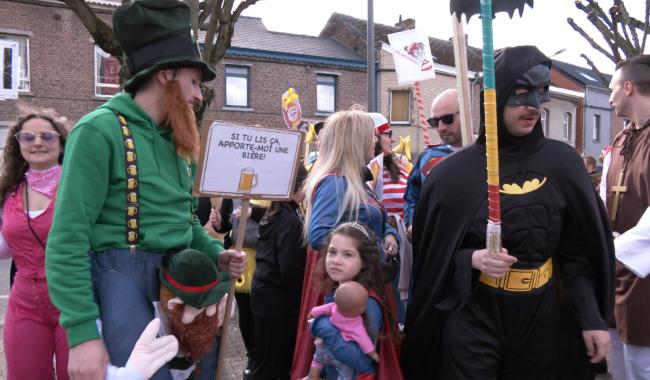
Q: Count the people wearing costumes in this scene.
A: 8